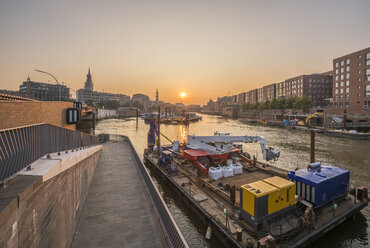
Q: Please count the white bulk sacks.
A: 3